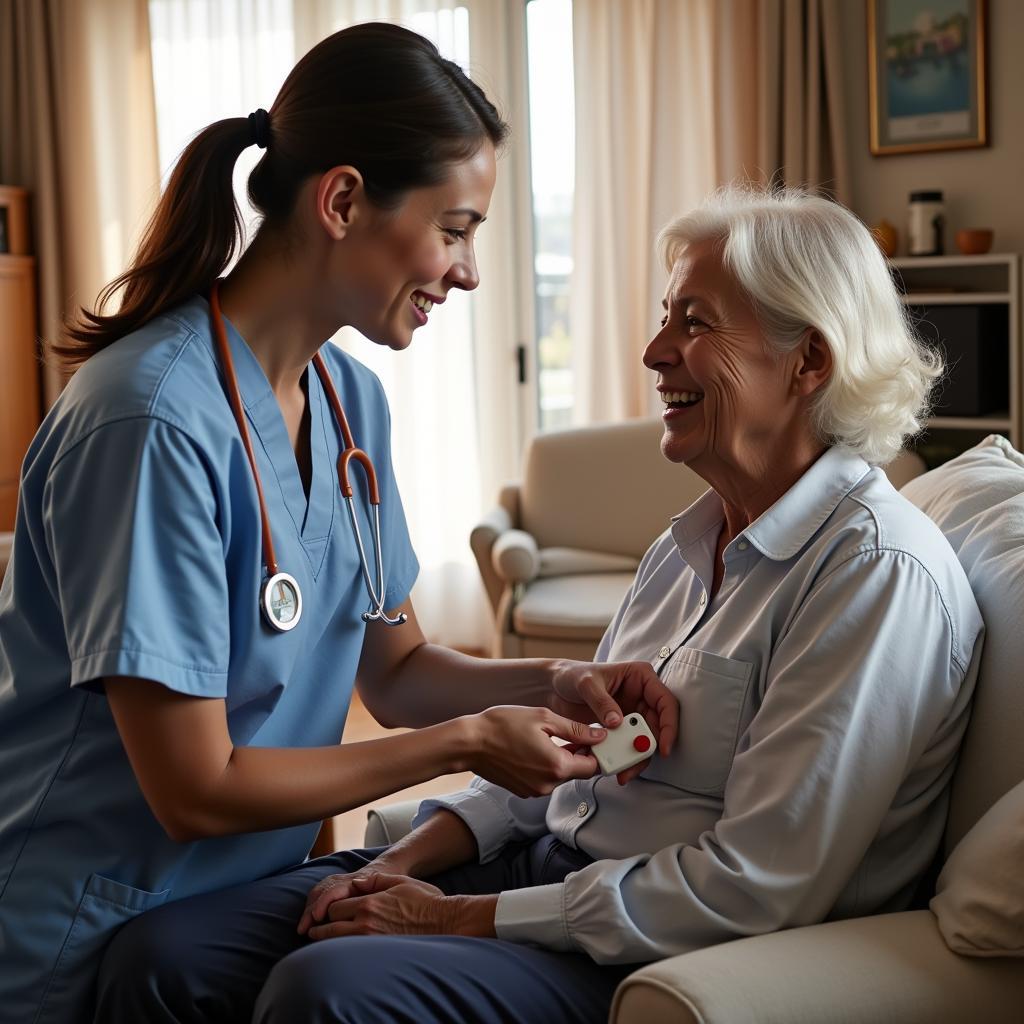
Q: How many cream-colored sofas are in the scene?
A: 2